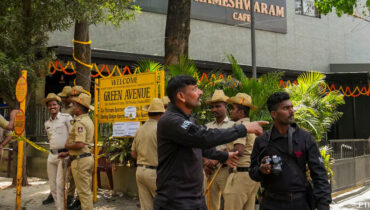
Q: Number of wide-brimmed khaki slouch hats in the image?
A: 8